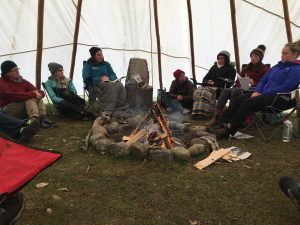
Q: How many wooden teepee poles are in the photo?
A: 6